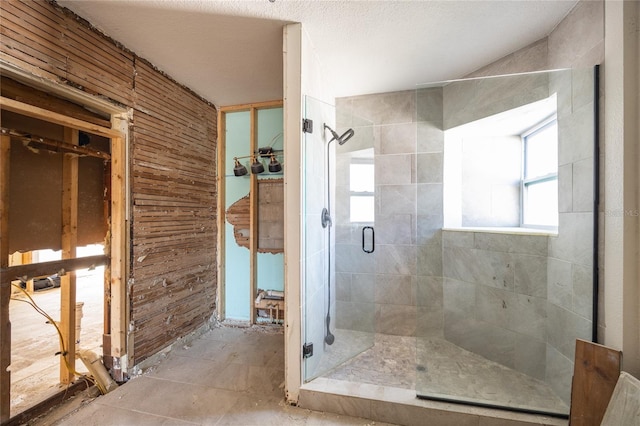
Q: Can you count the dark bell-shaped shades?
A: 3